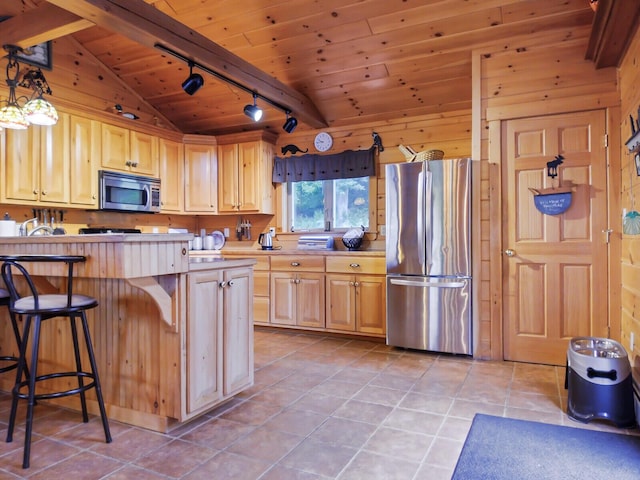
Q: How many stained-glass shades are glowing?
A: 2